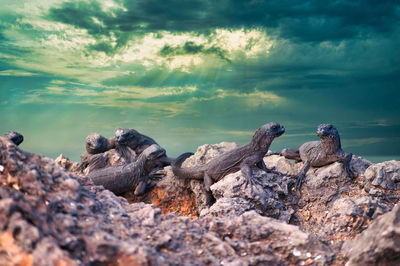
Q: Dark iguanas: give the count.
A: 6